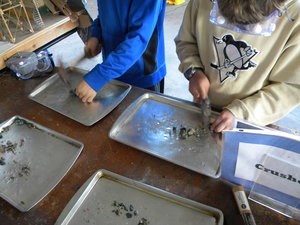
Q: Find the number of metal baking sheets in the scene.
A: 4